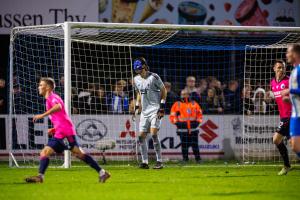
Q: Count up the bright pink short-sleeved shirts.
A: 2